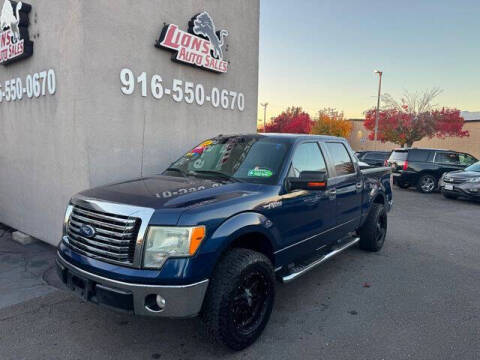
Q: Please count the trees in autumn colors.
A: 3